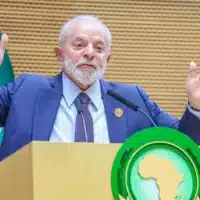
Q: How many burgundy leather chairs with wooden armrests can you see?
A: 0